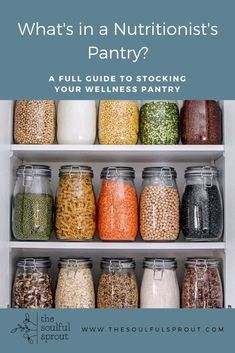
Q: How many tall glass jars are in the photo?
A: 15